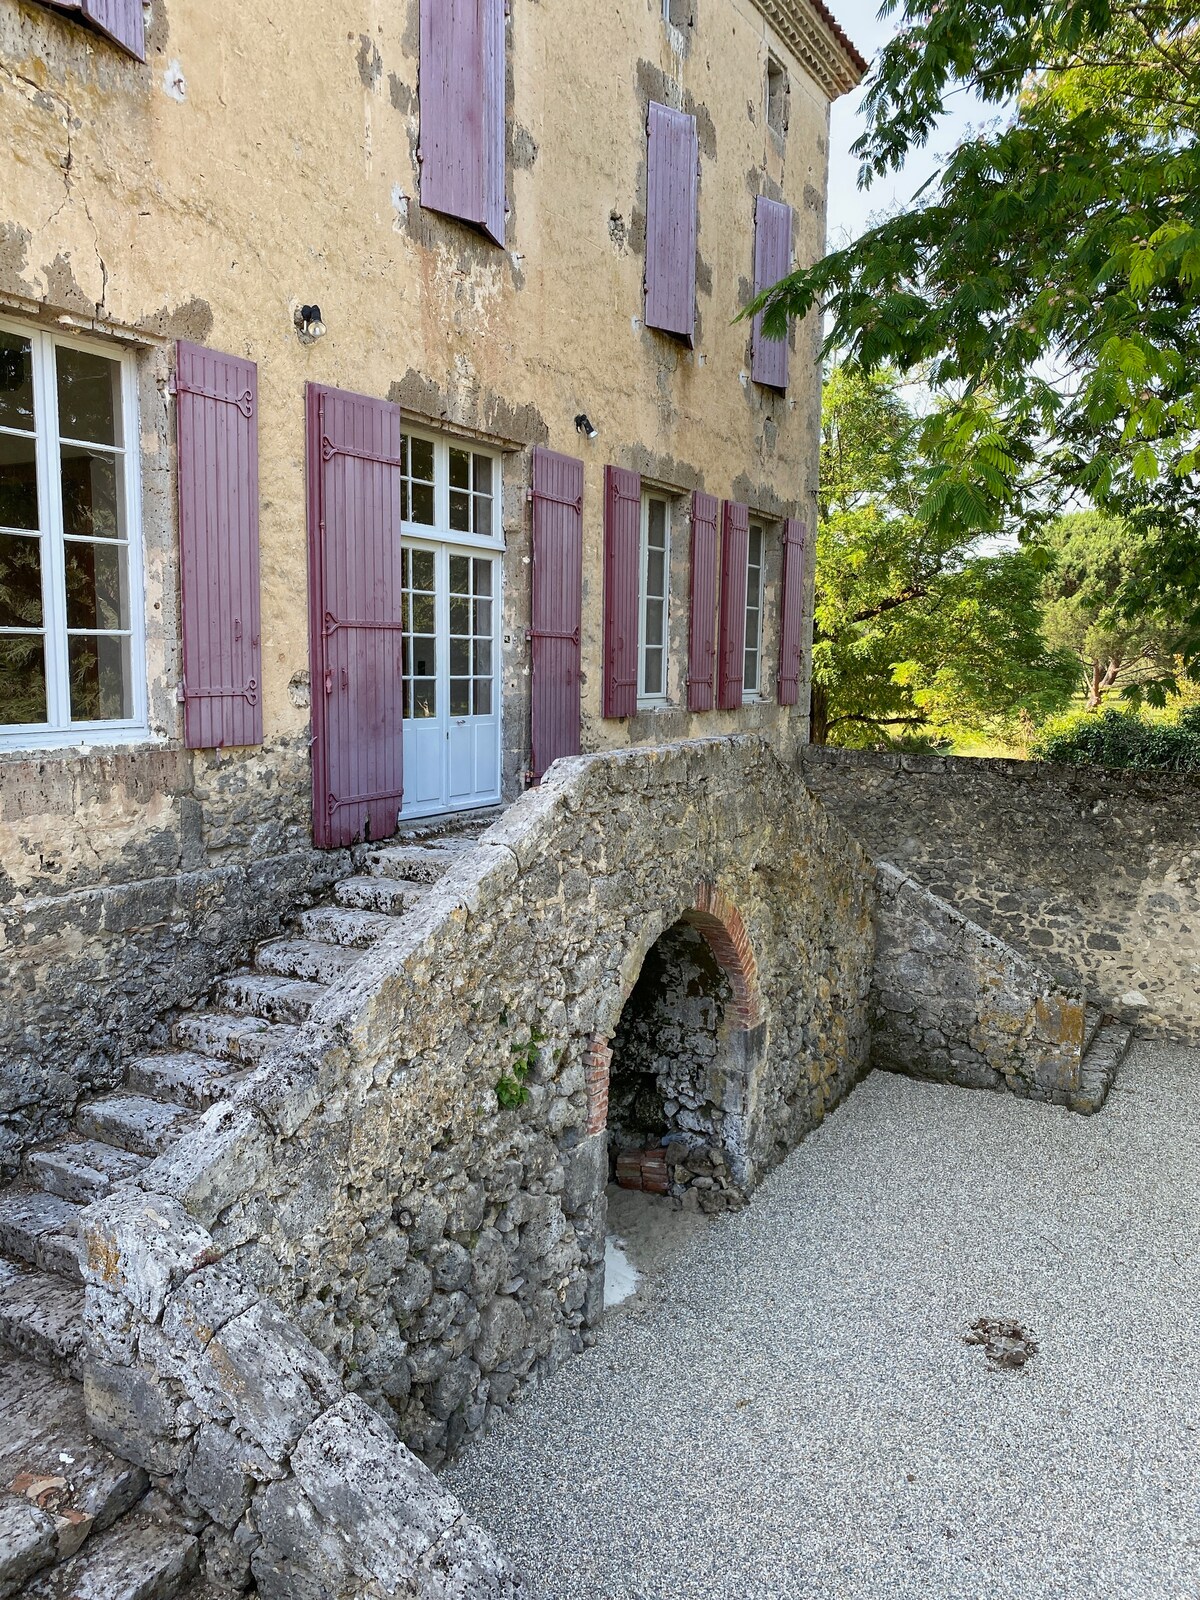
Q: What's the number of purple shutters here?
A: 11